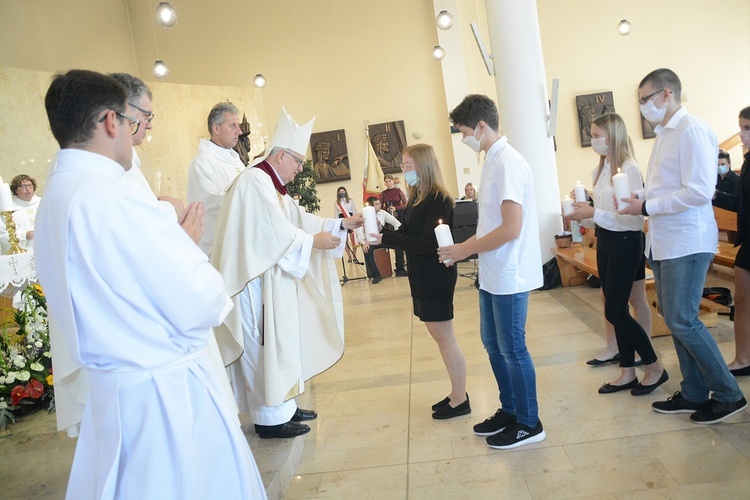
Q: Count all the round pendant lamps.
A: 6